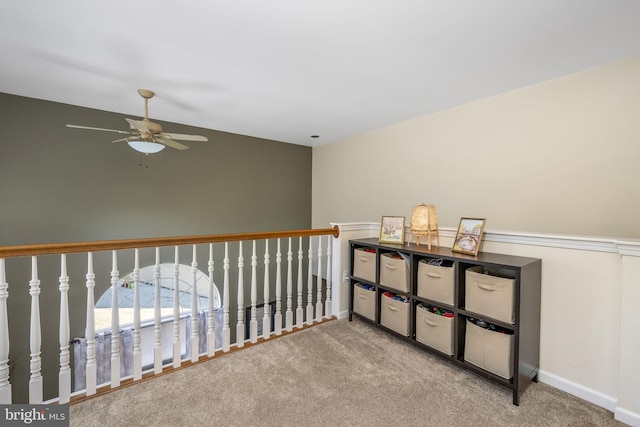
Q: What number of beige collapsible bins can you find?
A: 8